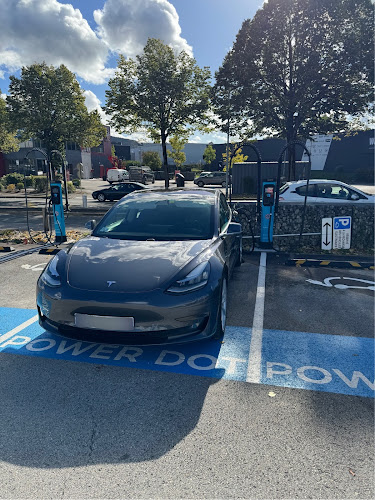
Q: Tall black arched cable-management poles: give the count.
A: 4